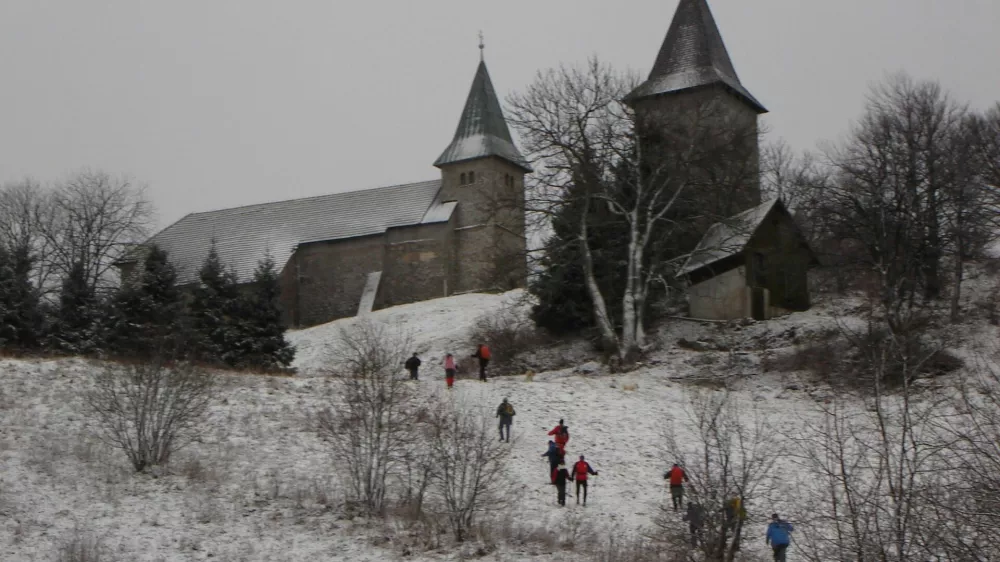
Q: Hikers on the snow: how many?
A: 12